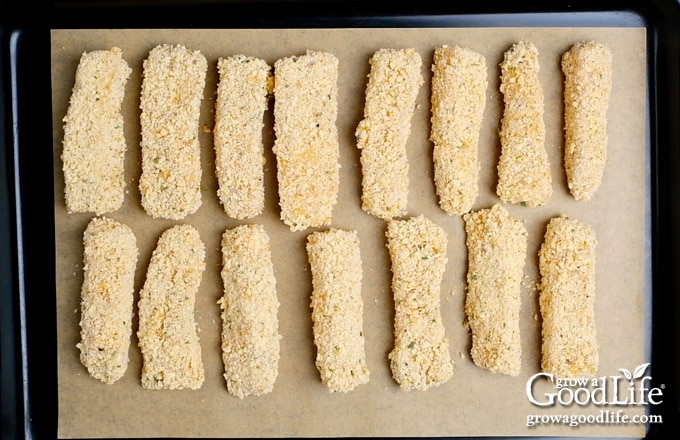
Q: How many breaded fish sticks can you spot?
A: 15